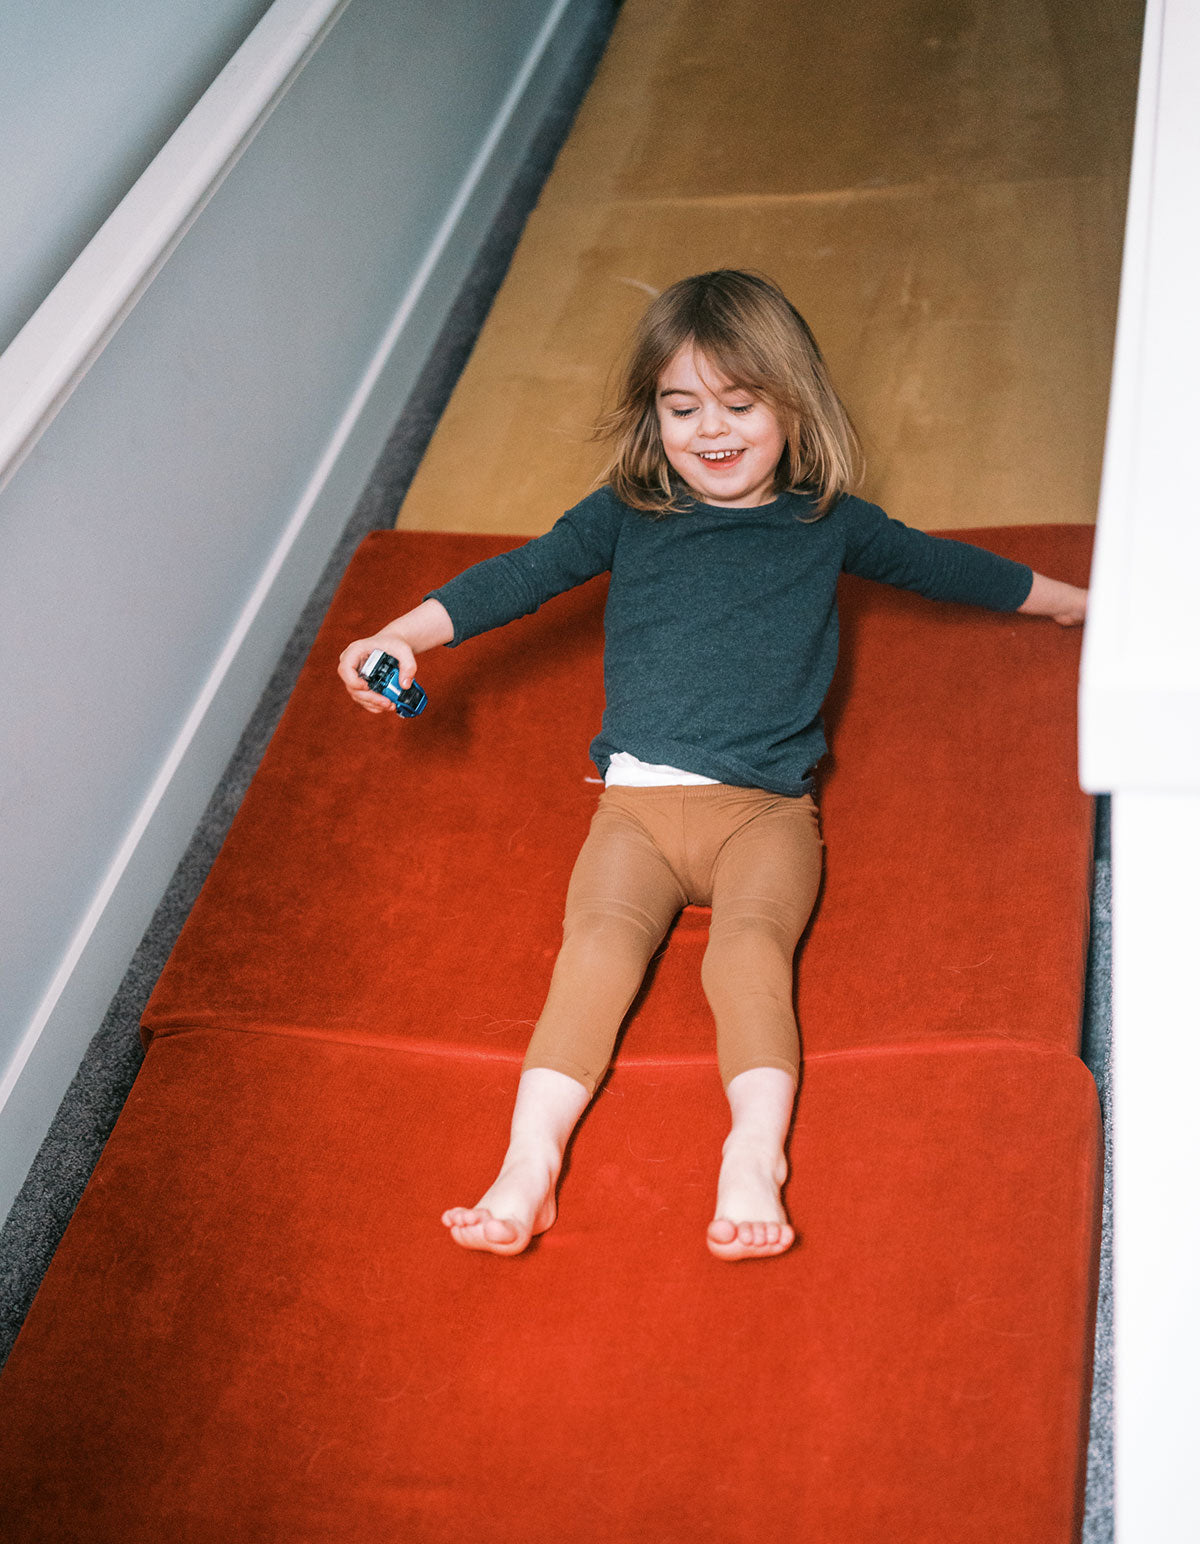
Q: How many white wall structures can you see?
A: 2